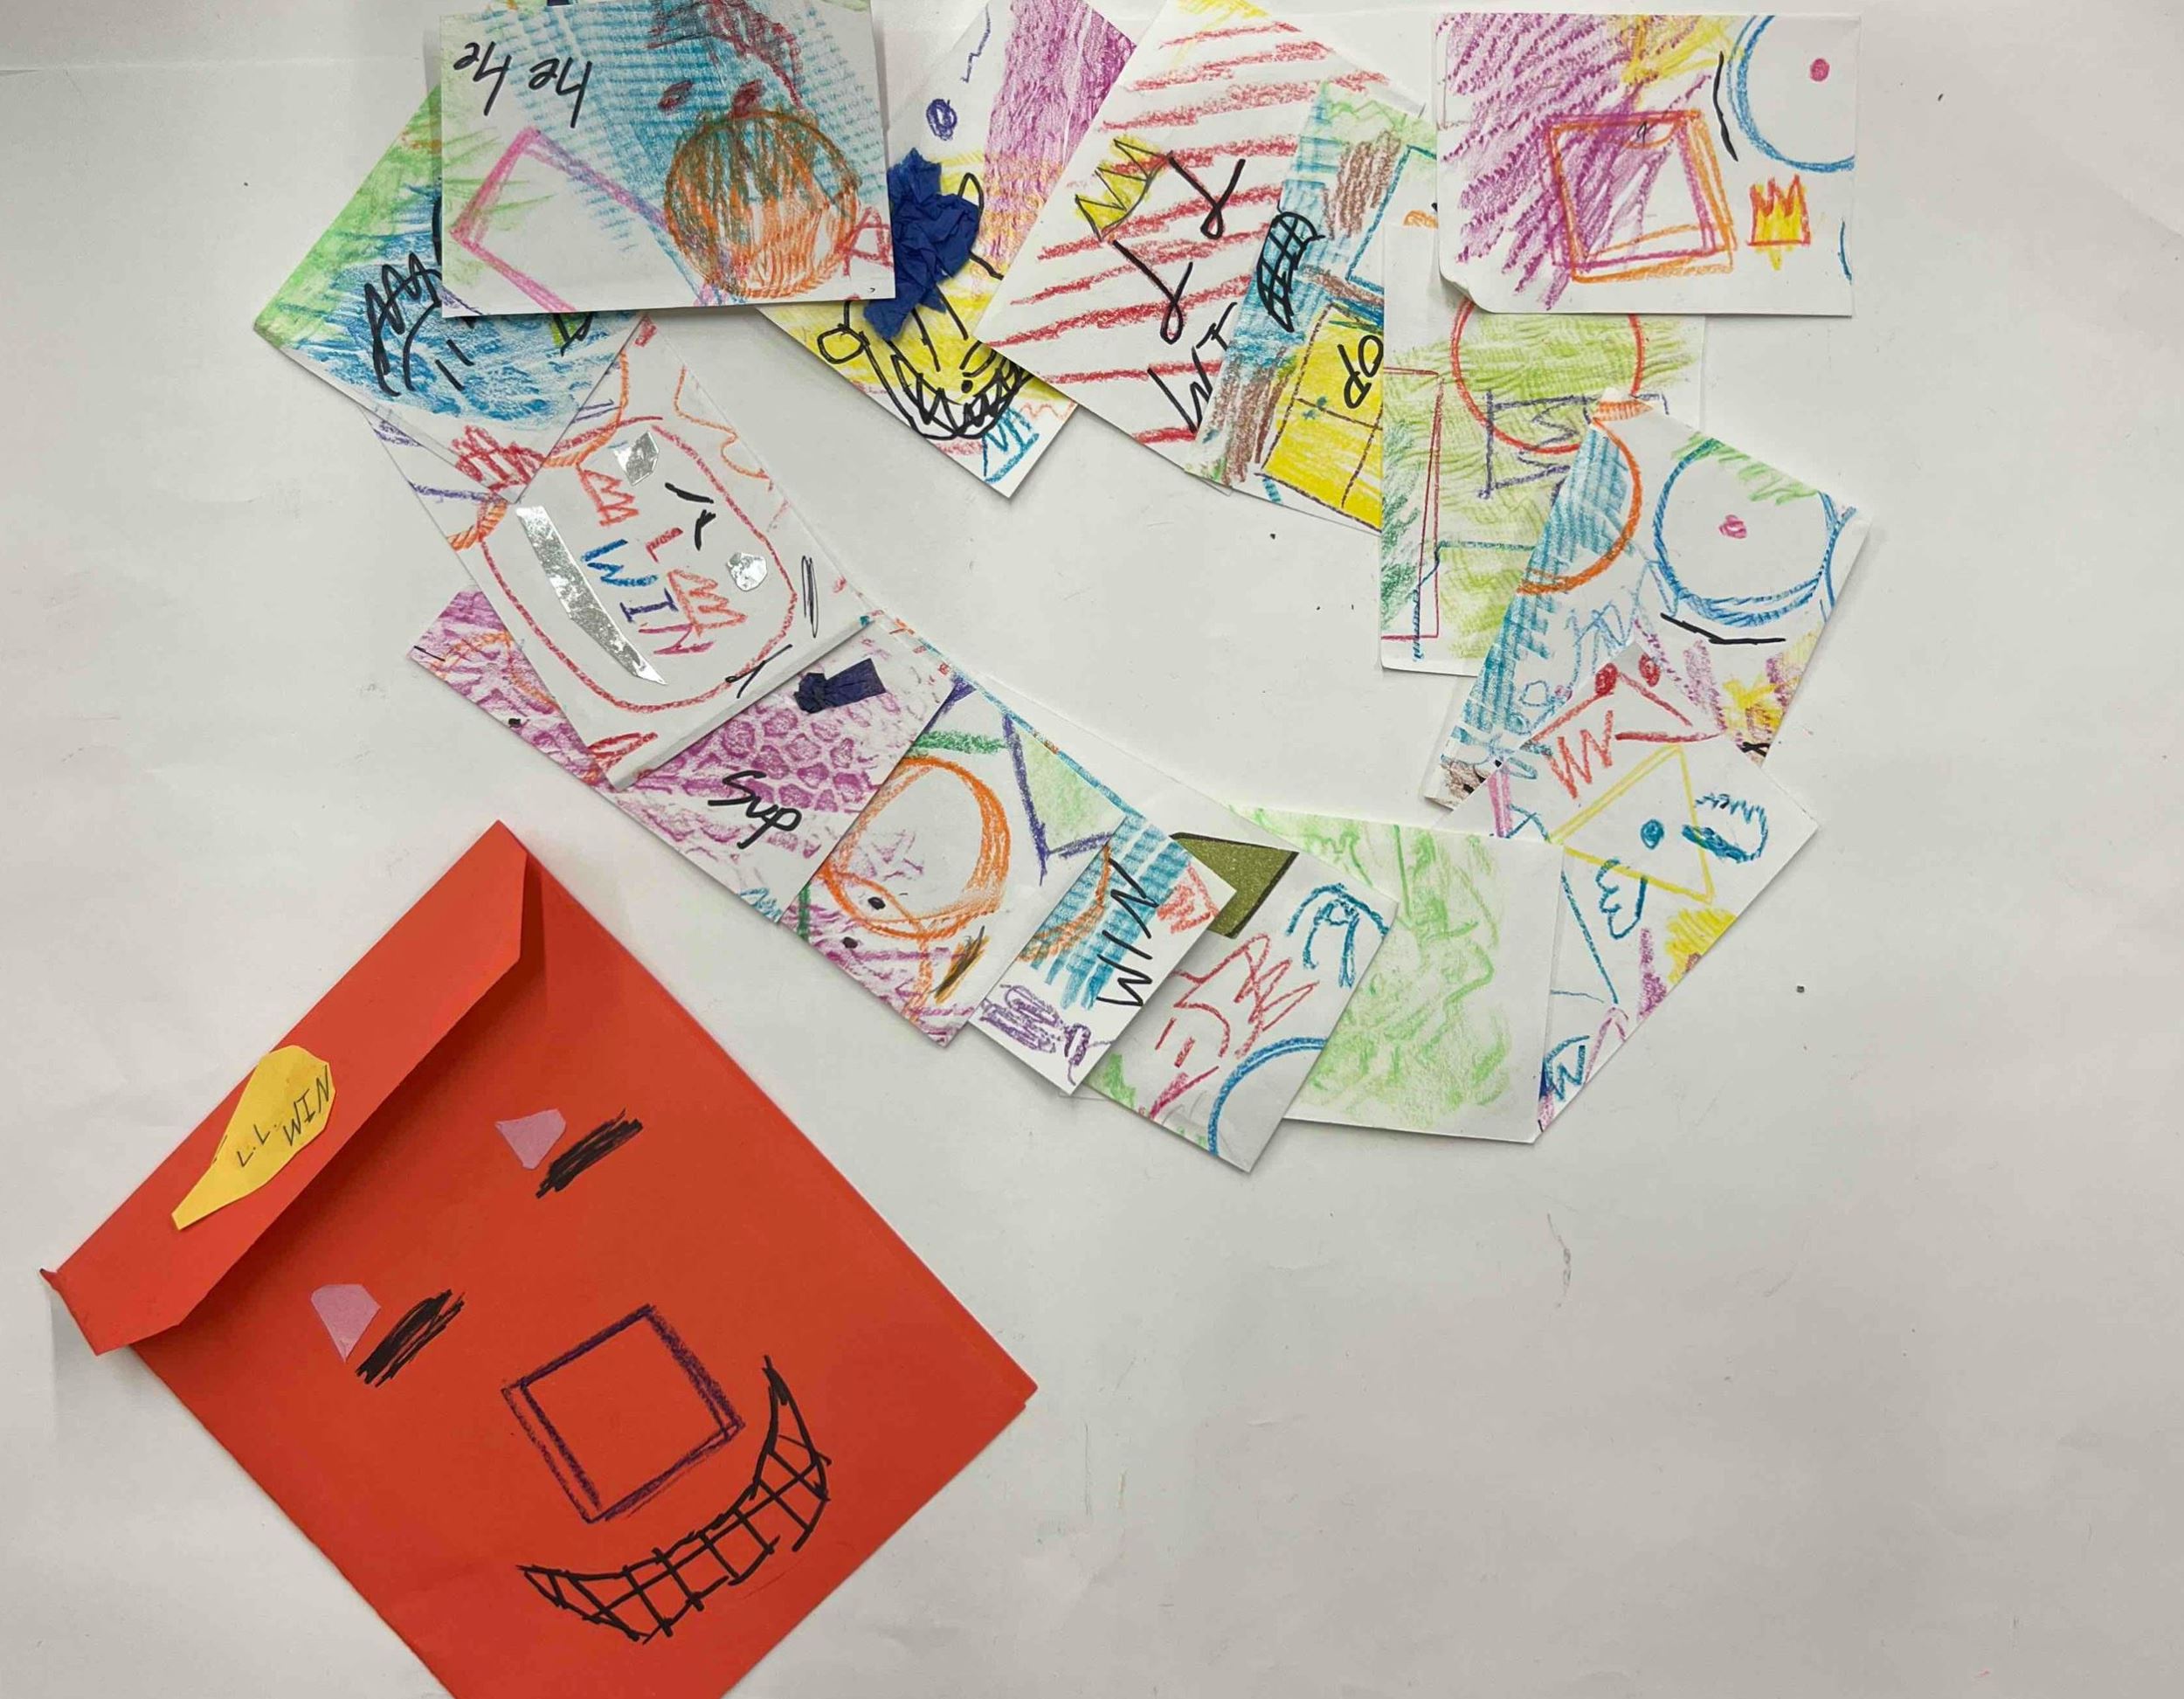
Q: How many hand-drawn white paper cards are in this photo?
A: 15